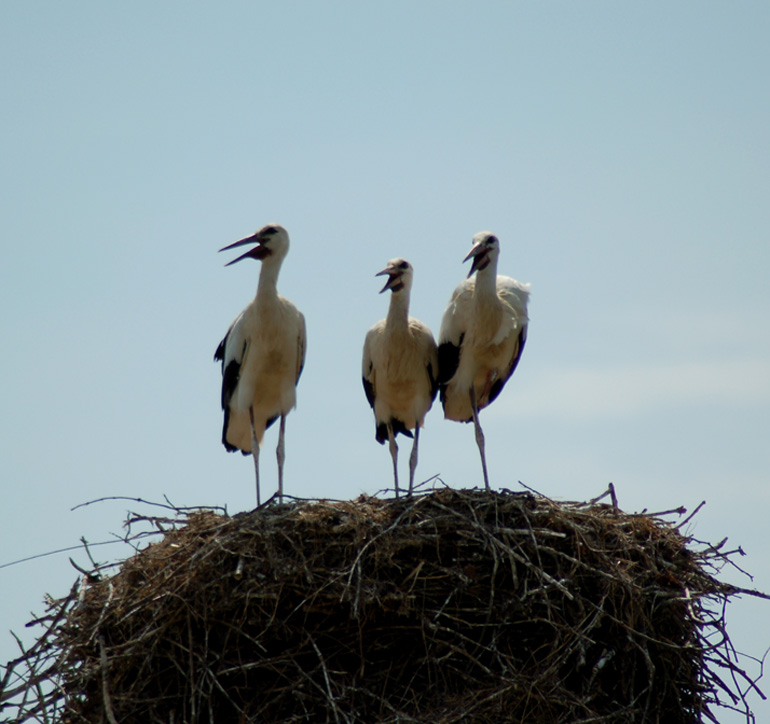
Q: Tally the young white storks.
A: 3